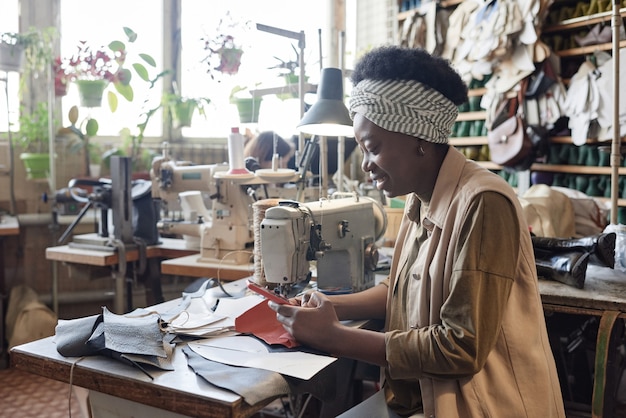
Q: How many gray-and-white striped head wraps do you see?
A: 1